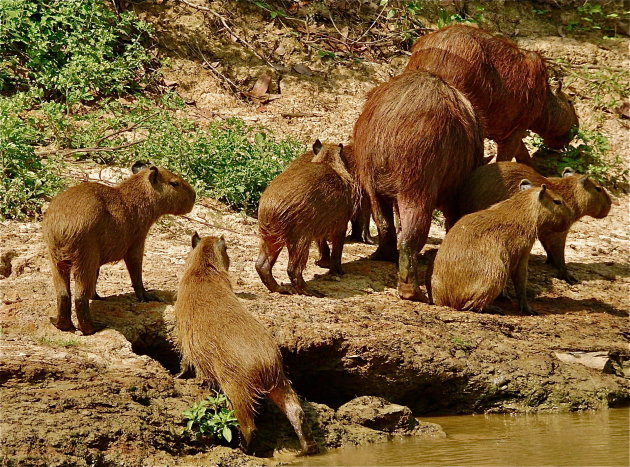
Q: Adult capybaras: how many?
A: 2